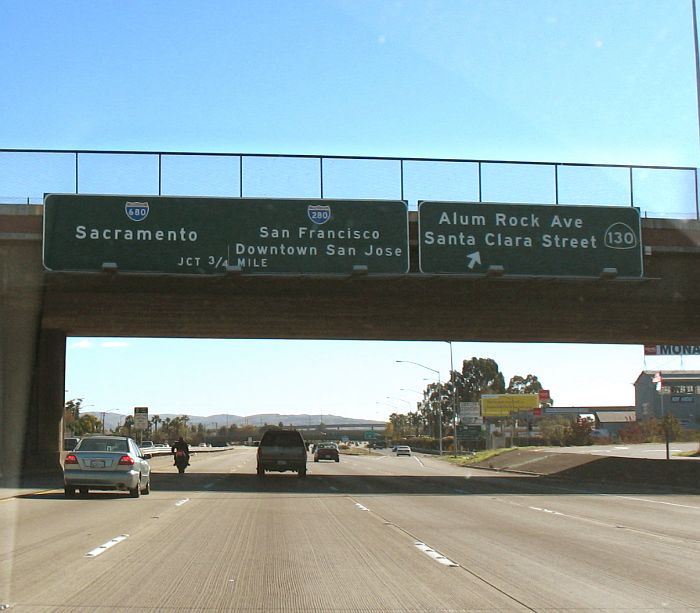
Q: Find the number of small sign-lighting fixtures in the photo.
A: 5